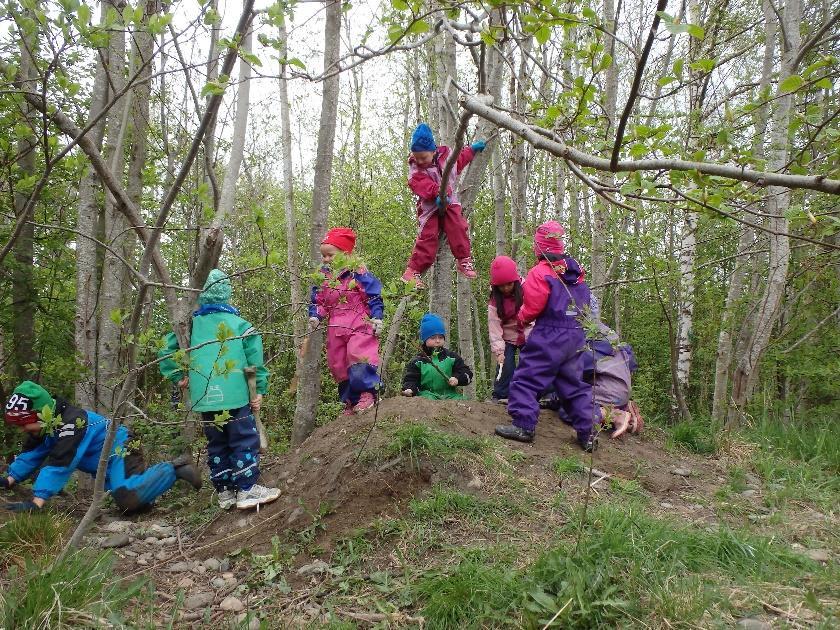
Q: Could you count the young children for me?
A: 8